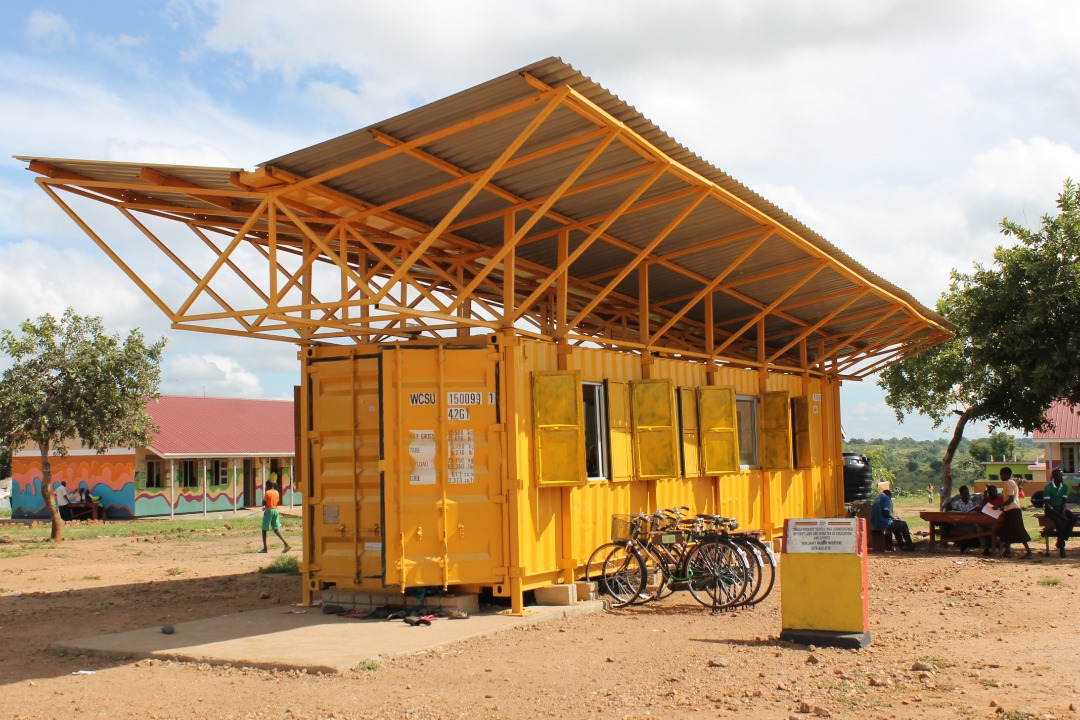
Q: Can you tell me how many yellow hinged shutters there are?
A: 7